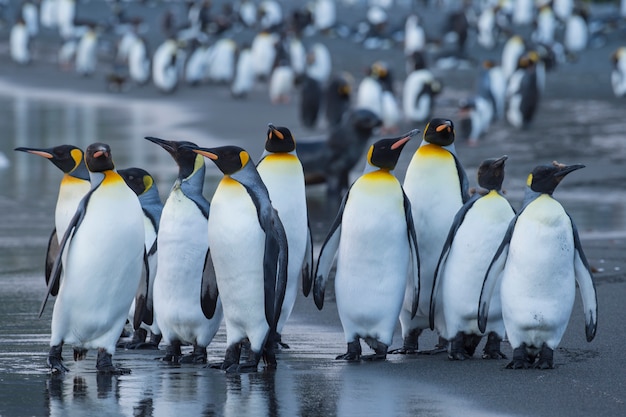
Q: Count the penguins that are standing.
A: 10